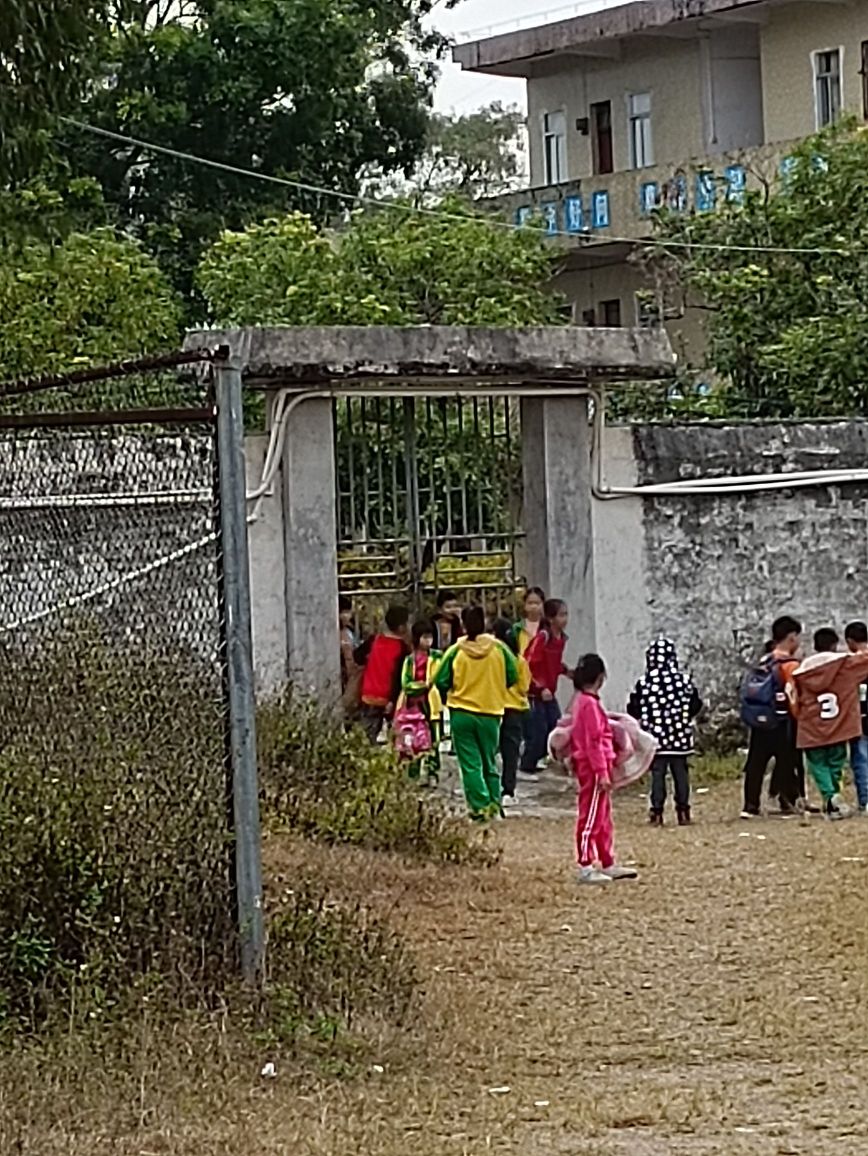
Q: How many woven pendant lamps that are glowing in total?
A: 0